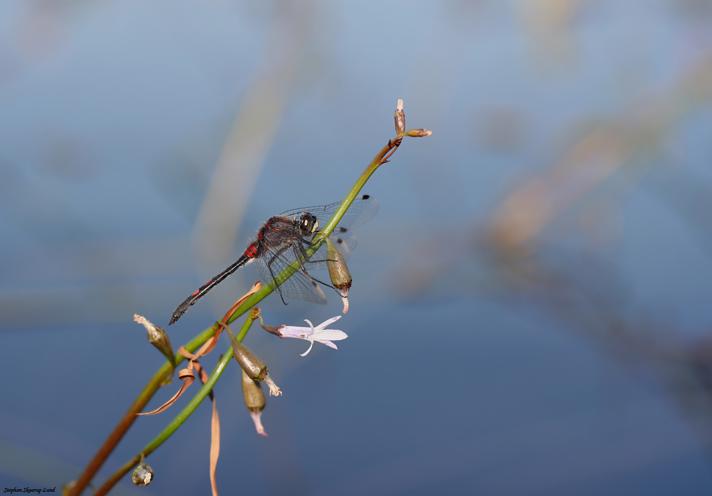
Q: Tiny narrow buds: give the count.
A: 2